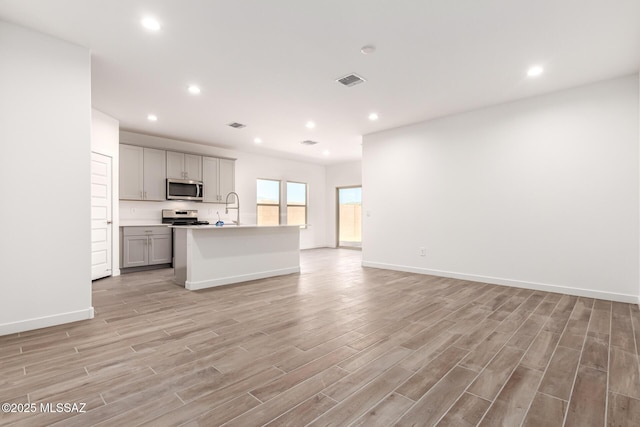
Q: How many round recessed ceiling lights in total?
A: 8